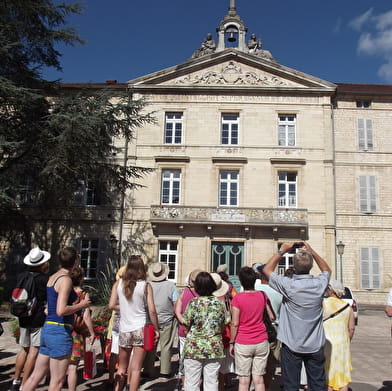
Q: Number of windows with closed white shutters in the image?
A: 3